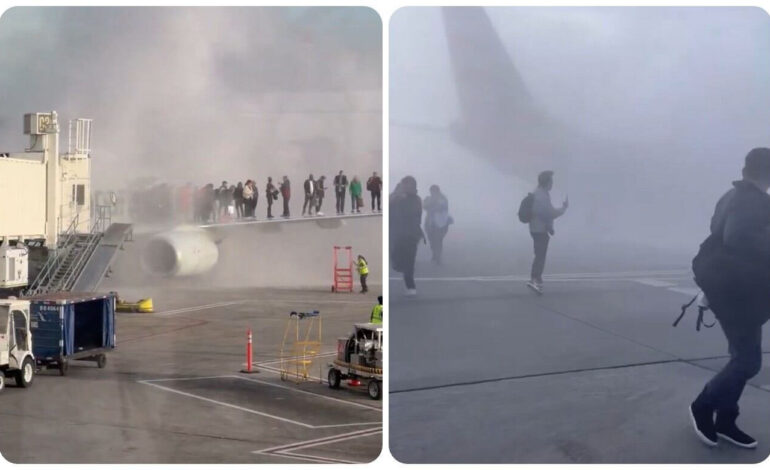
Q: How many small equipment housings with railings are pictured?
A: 1